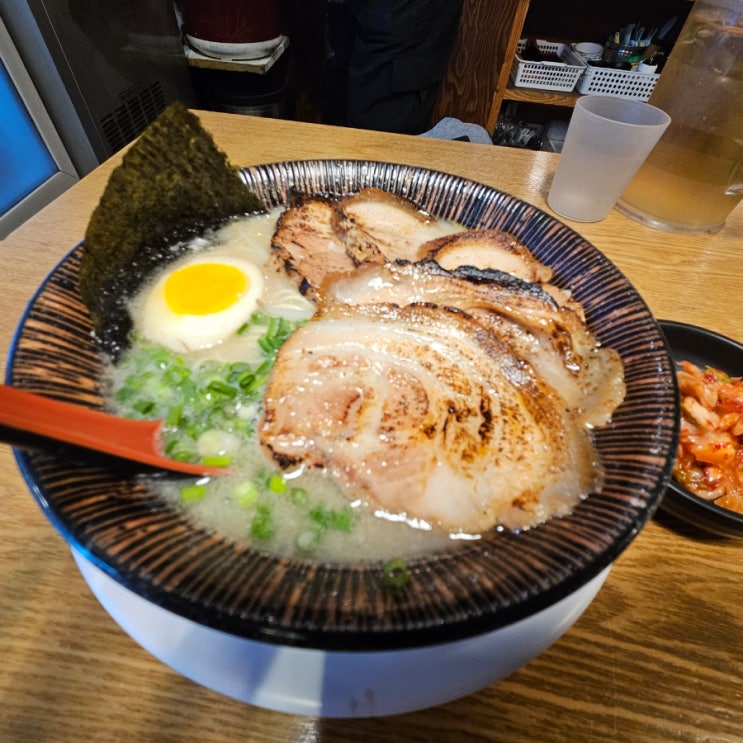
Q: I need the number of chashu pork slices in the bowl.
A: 5